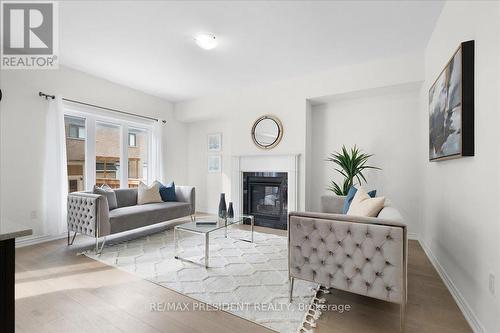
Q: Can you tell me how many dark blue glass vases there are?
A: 2